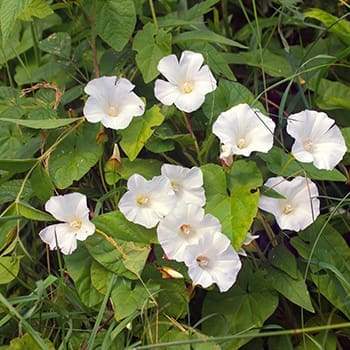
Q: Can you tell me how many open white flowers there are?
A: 10